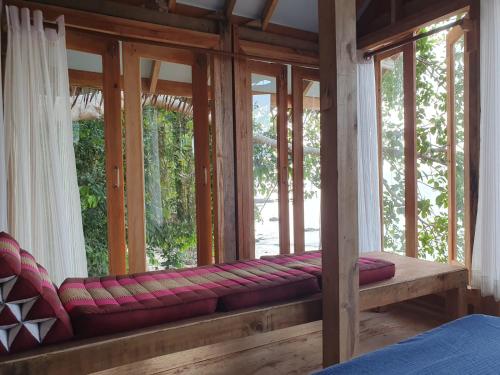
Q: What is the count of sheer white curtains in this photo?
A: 3